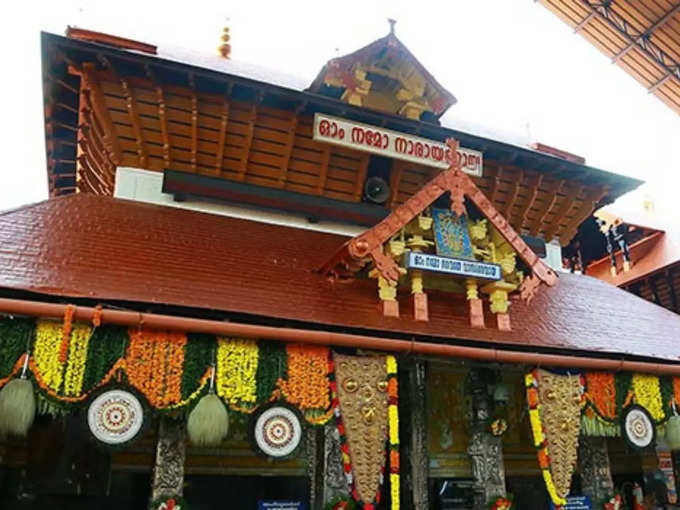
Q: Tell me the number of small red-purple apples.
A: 0